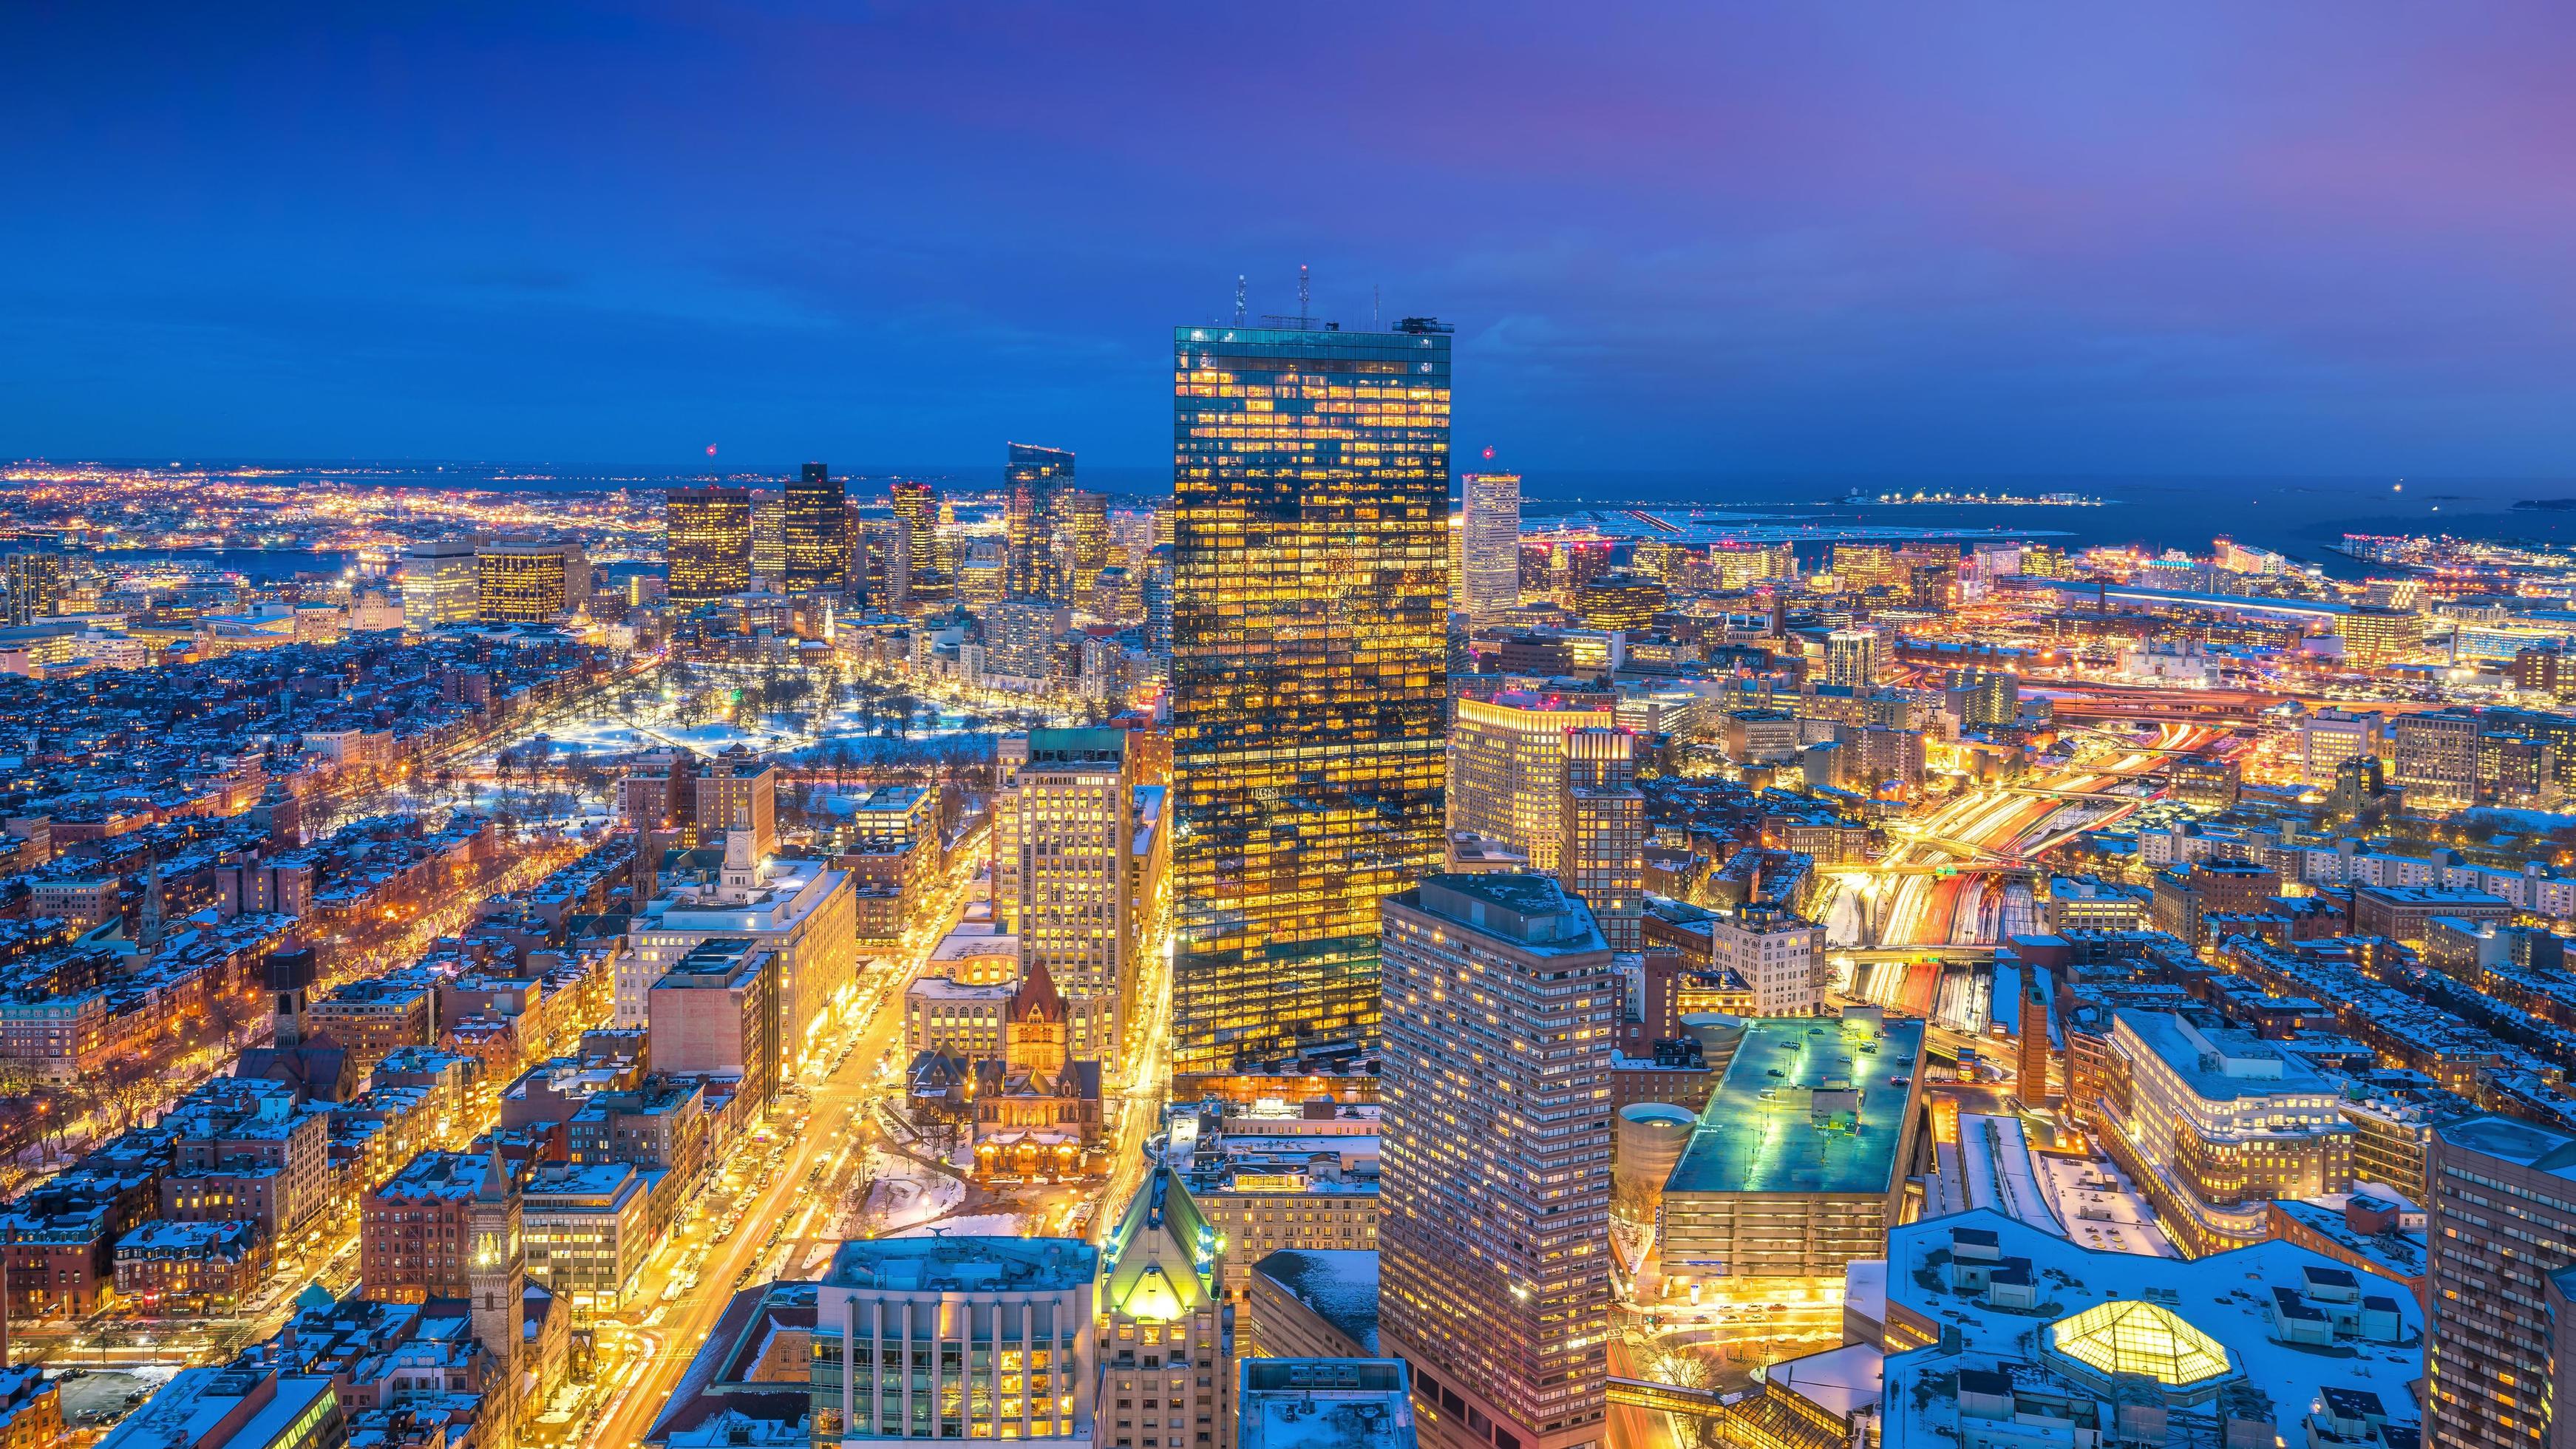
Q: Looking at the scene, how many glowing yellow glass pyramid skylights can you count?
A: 1